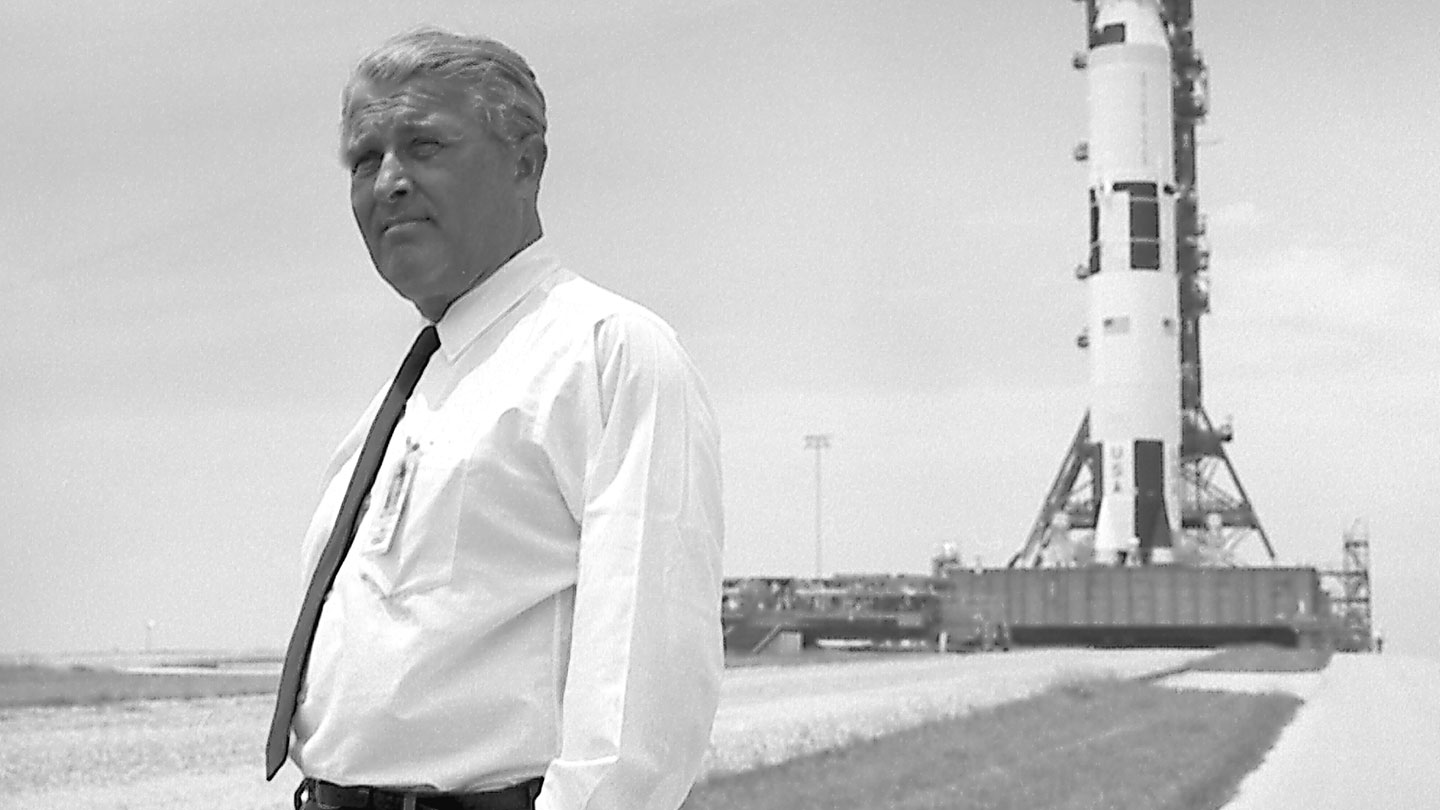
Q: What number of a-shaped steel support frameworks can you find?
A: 2